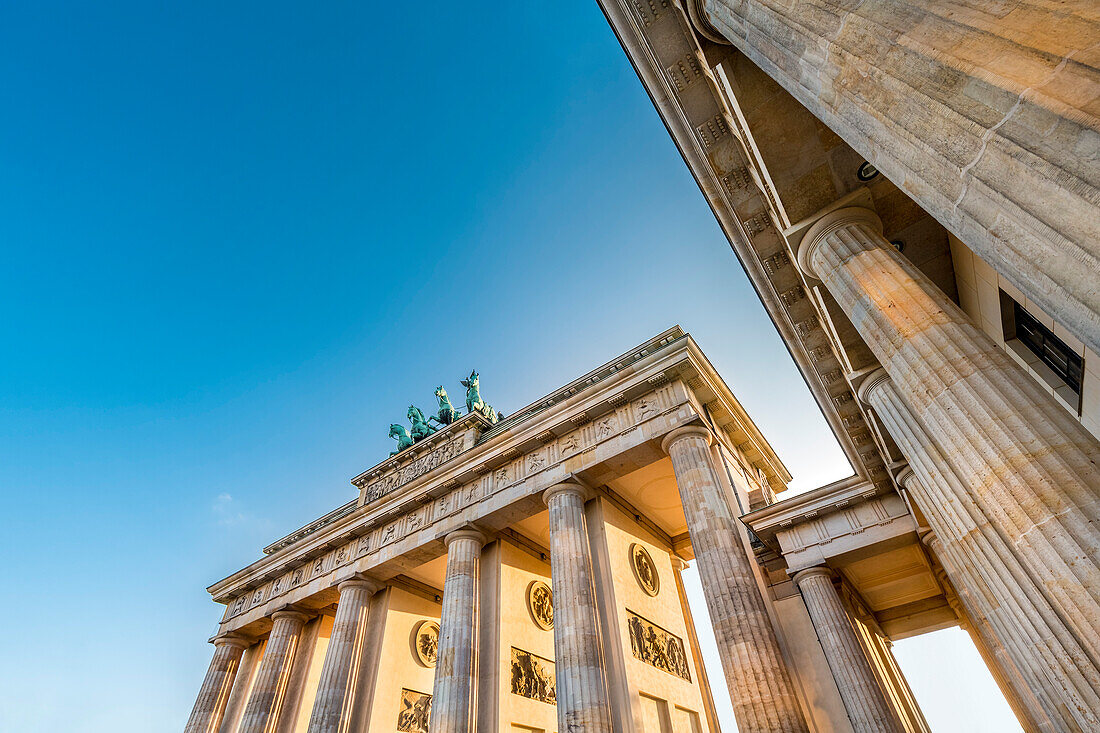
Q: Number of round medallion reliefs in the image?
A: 3